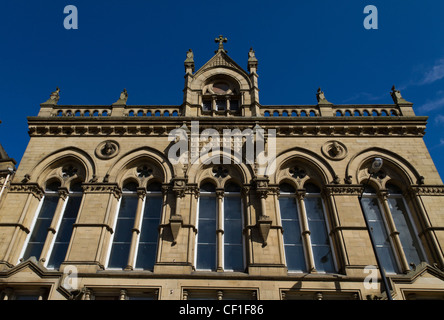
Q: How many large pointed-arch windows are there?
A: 5